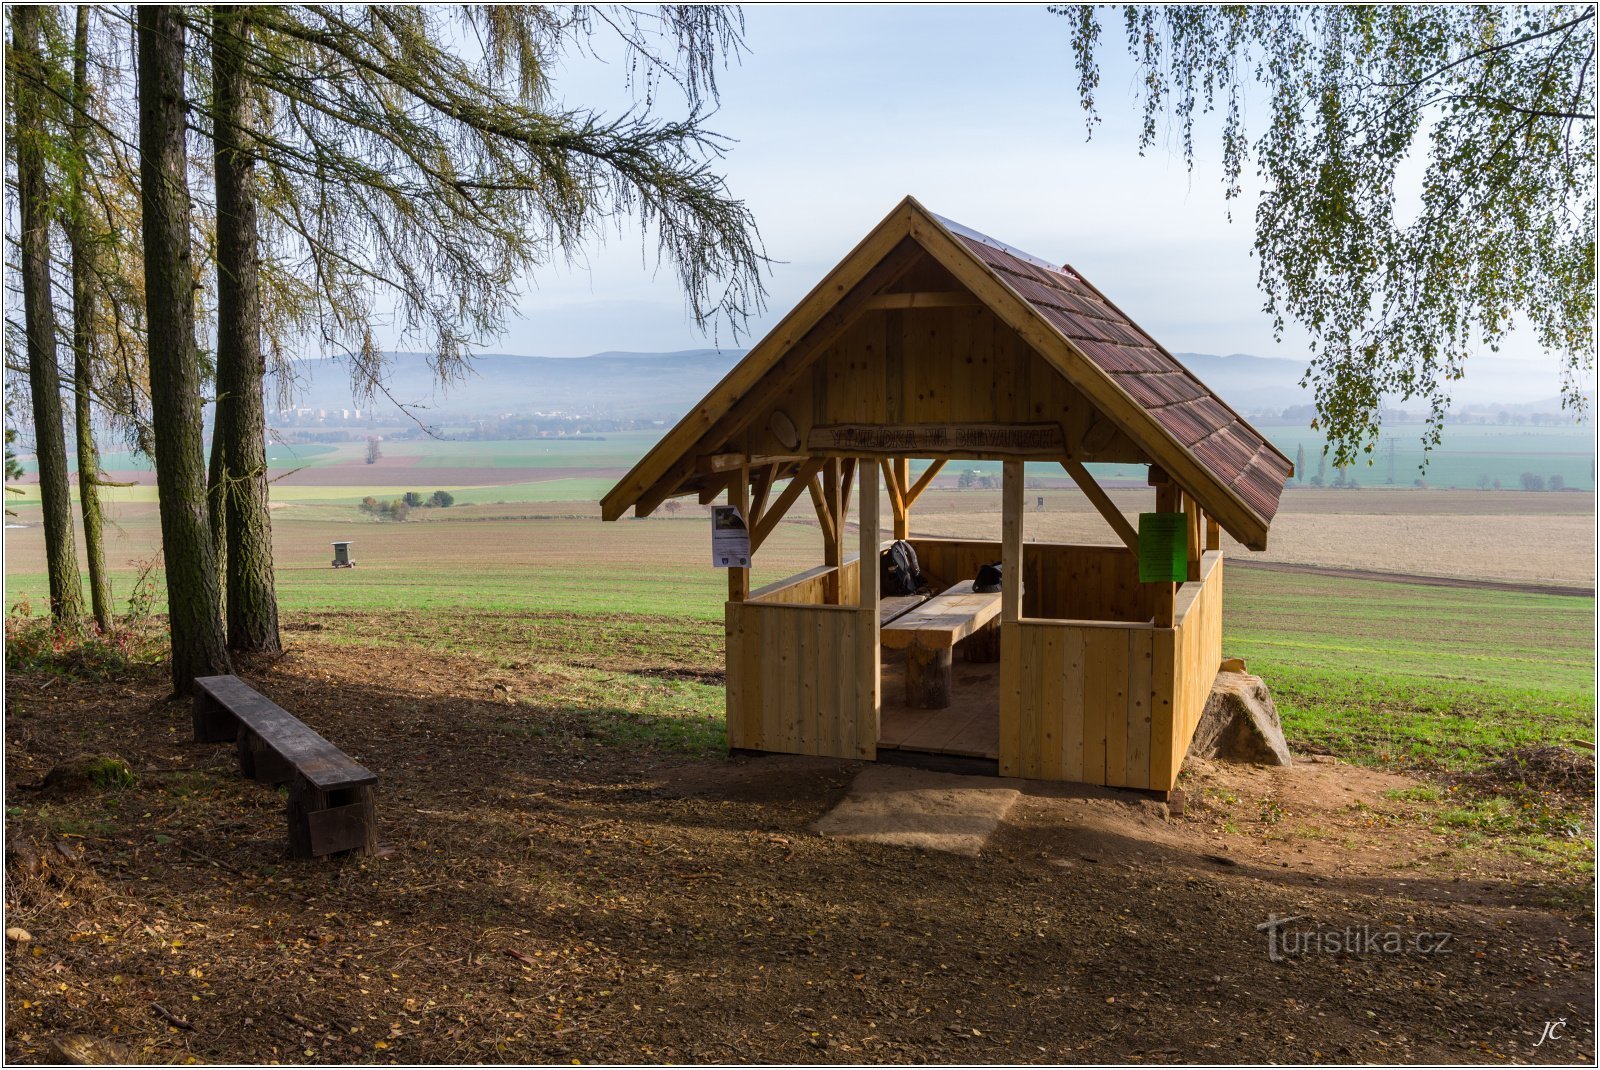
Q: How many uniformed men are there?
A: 0